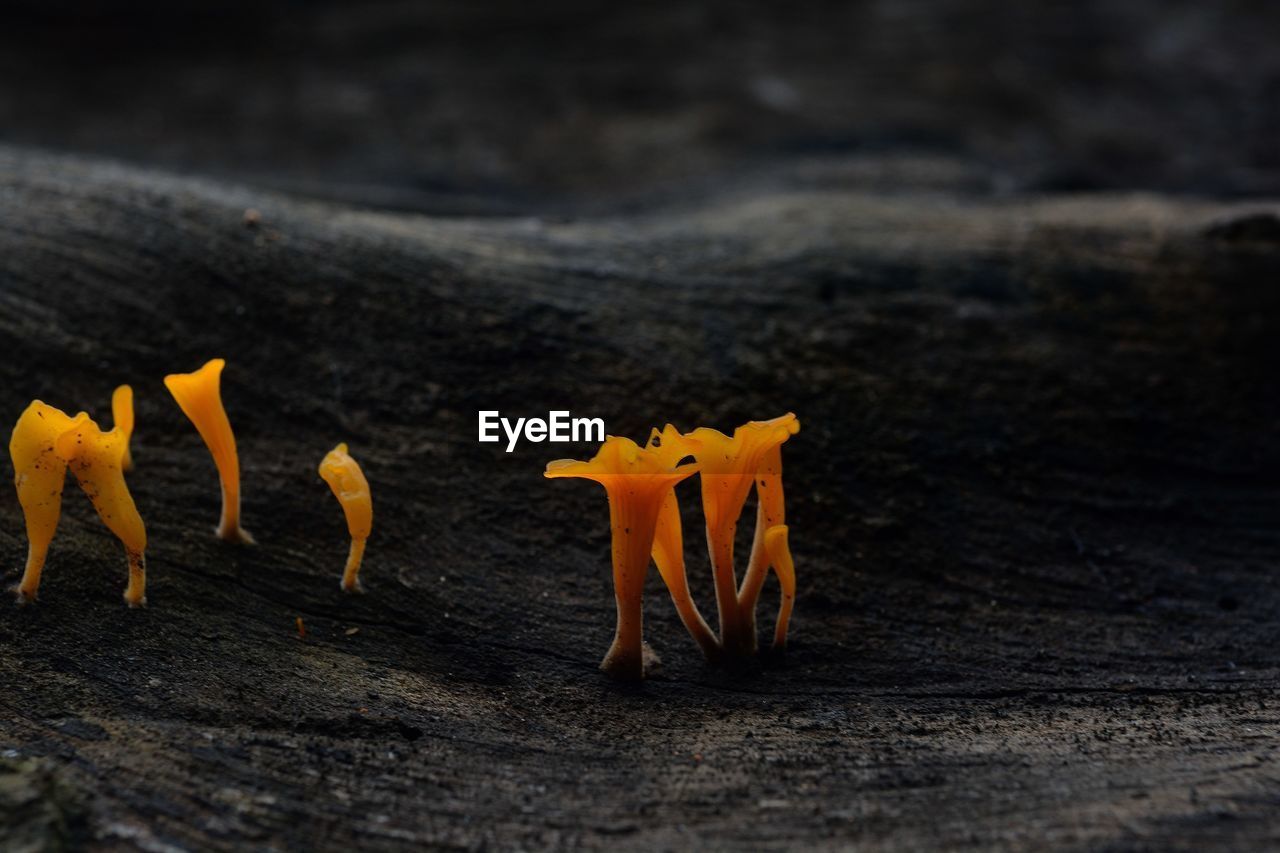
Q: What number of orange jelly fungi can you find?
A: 10